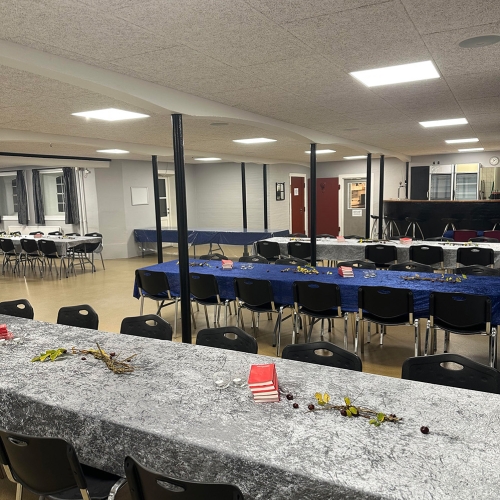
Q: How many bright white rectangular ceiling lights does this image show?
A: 10